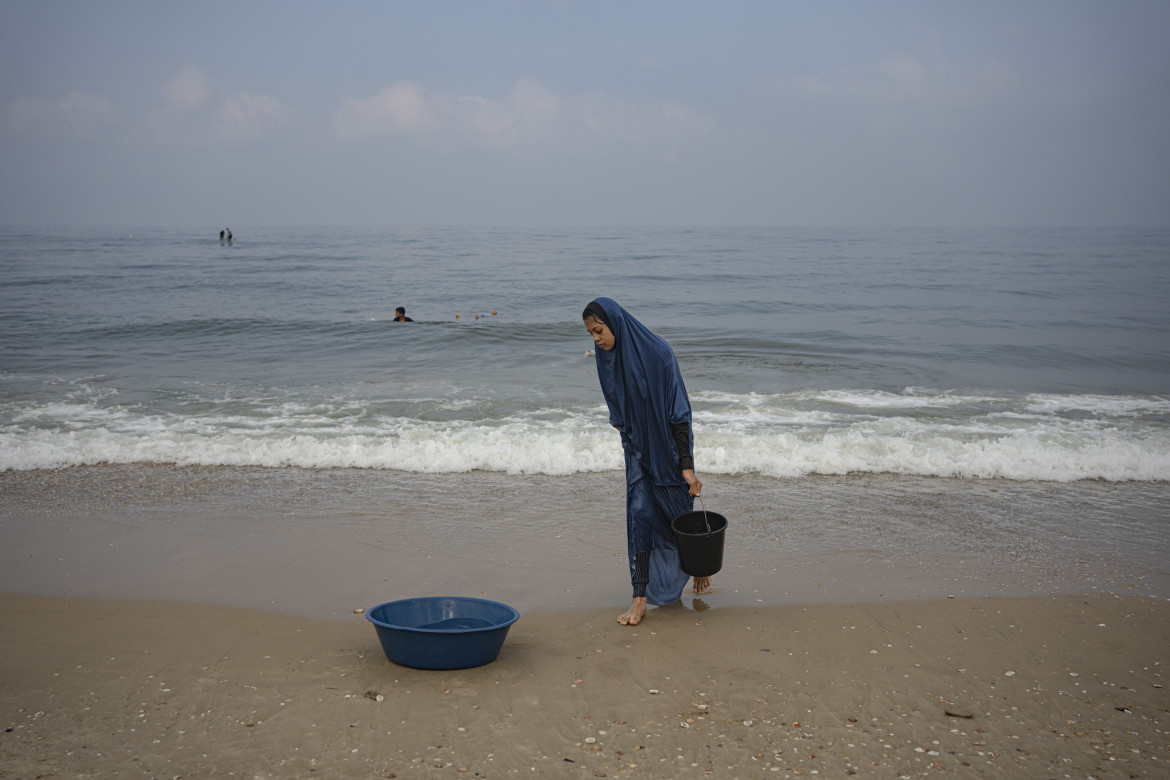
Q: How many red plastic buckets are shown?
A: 0